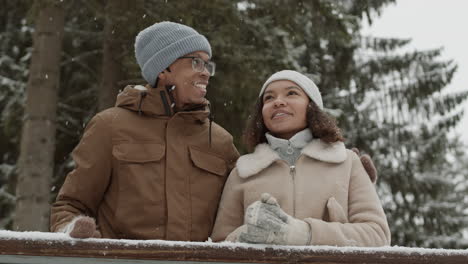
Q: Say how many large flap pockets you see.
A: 2